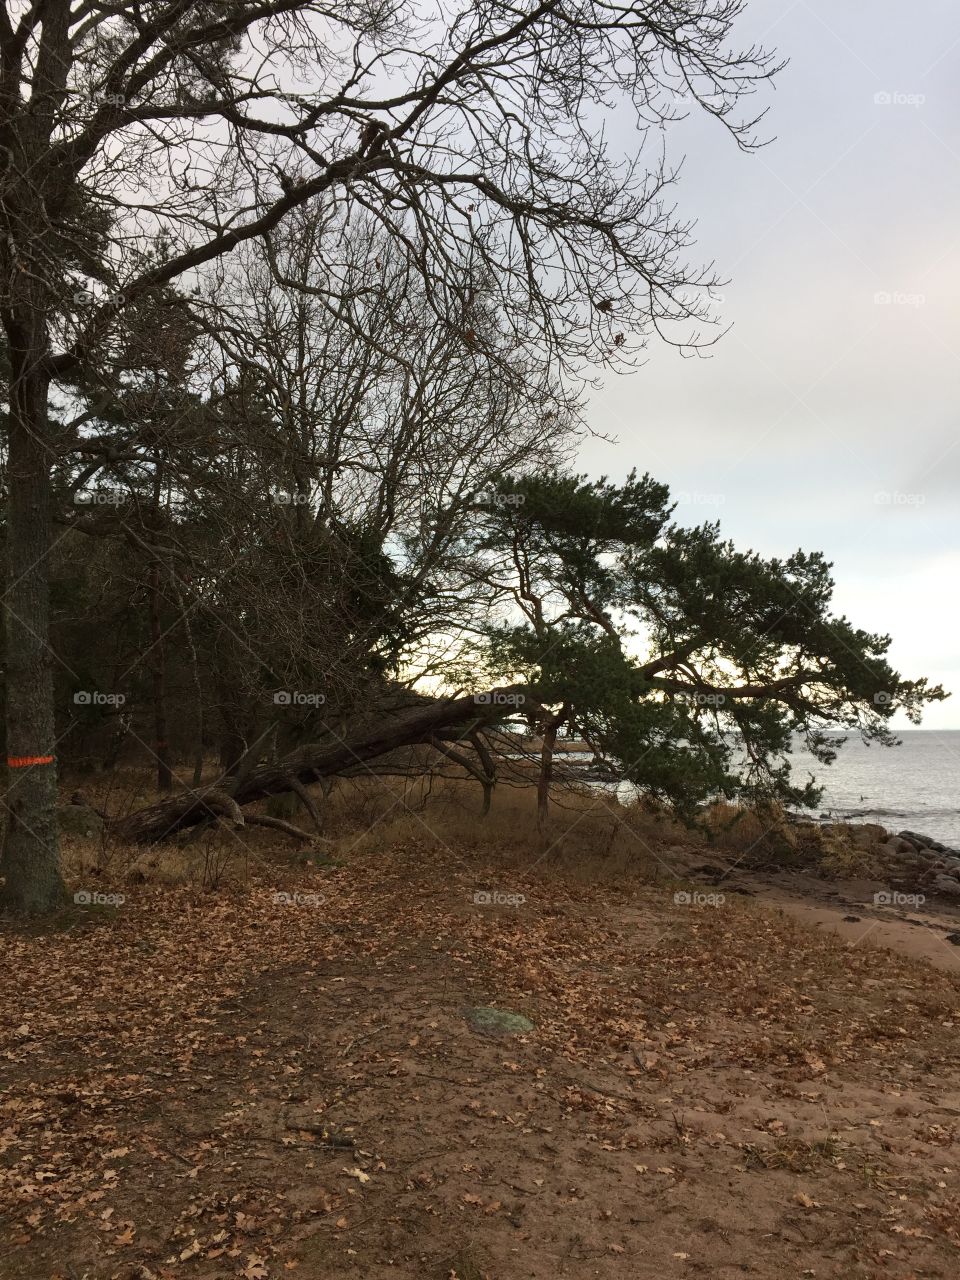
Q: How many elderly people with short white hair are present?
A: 0